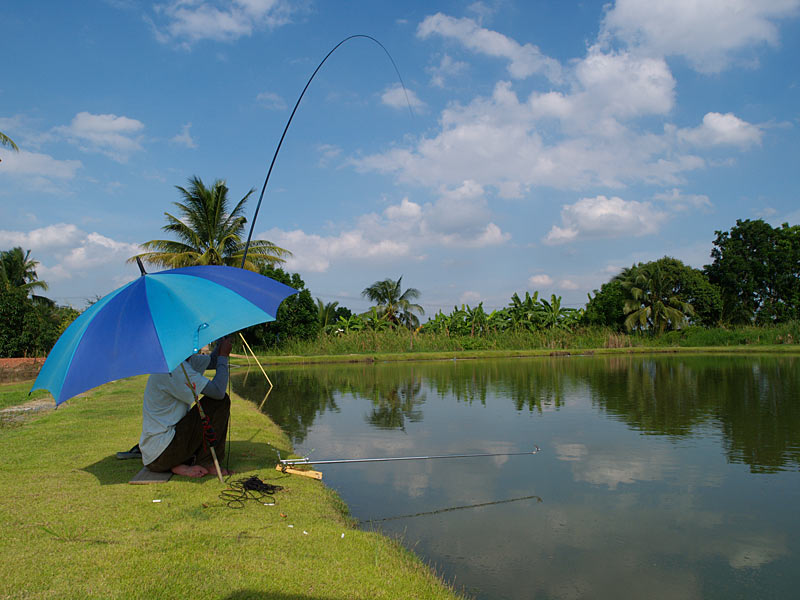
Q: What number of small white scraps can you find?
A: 5